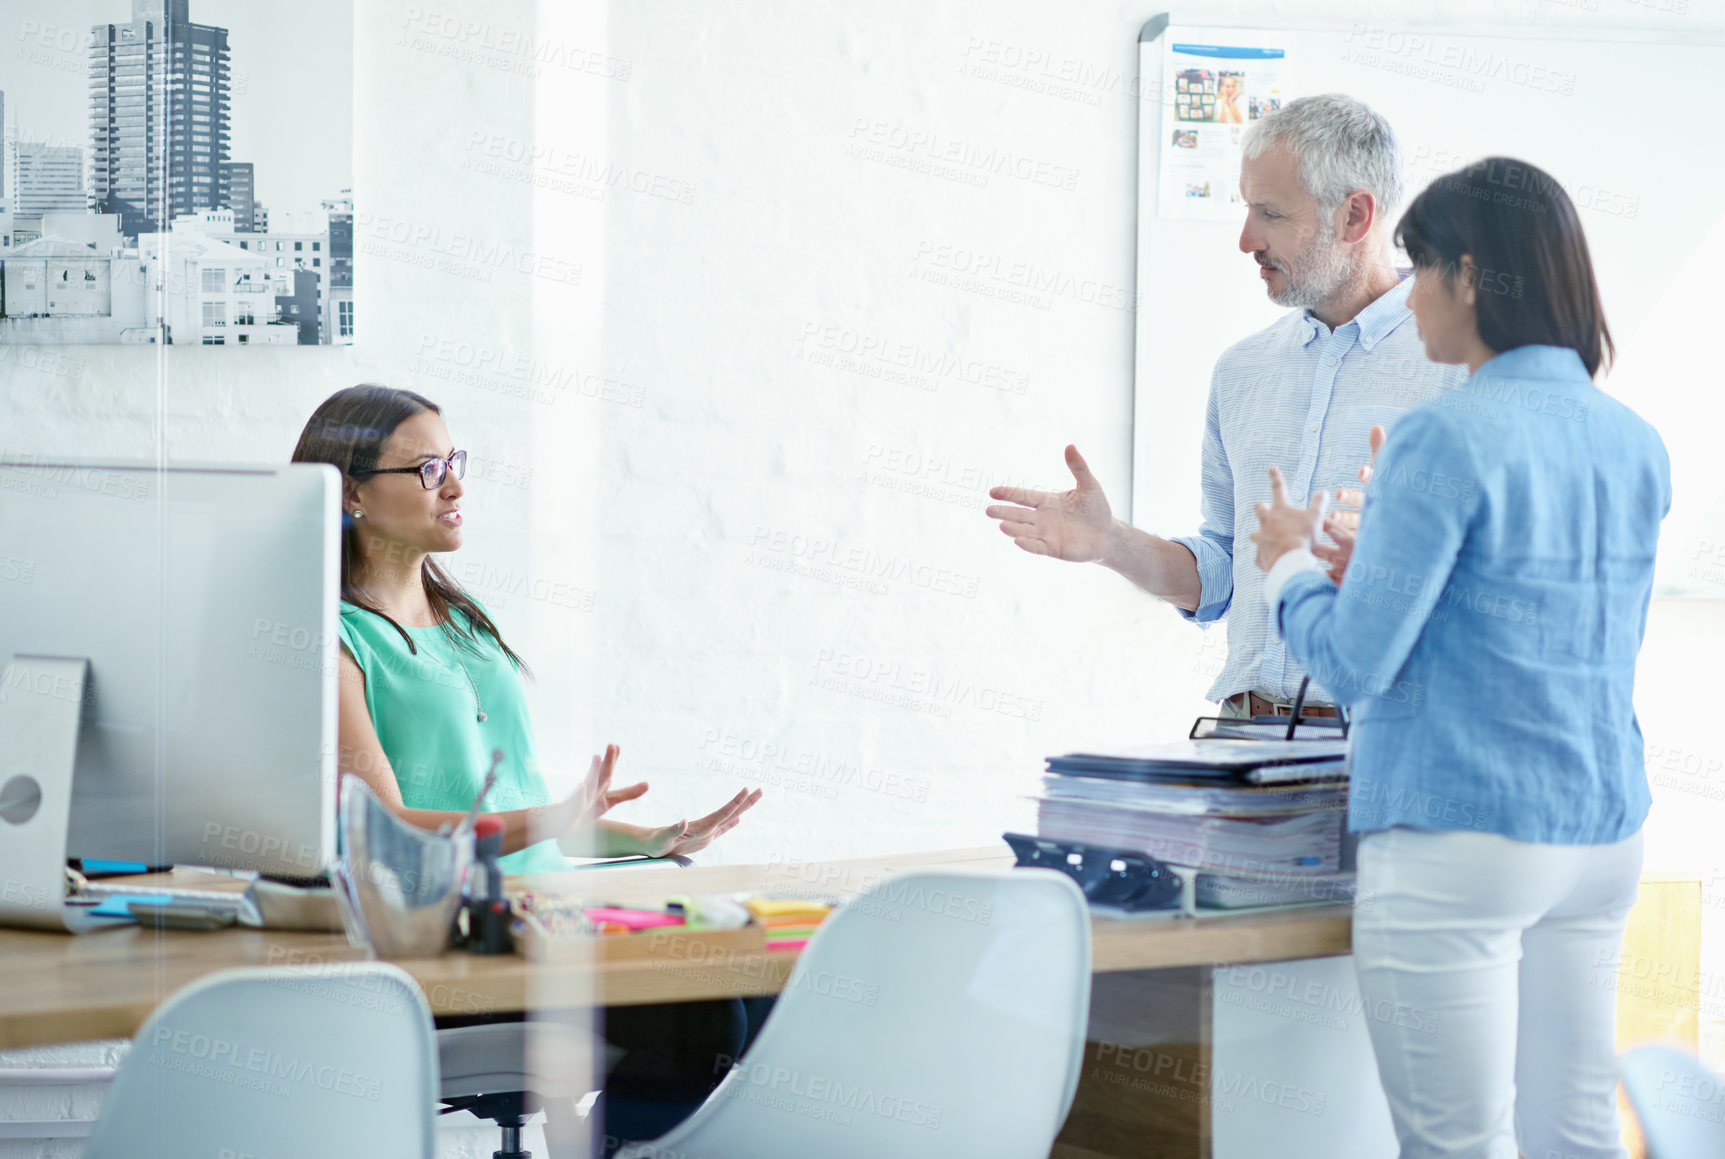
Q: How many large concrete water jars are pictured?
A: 0